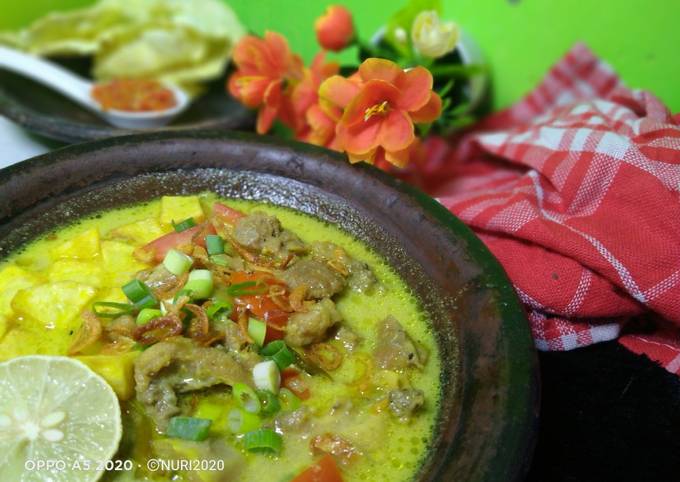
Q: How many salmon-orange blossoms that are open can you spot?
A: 3